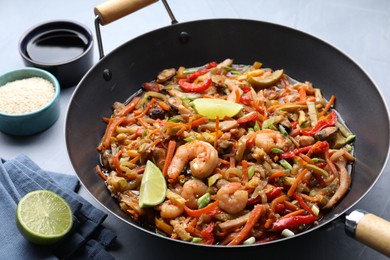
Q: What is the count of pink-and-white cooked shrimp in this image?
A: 5